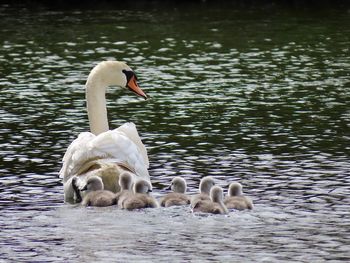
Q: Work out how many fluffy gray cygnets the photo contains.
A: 7